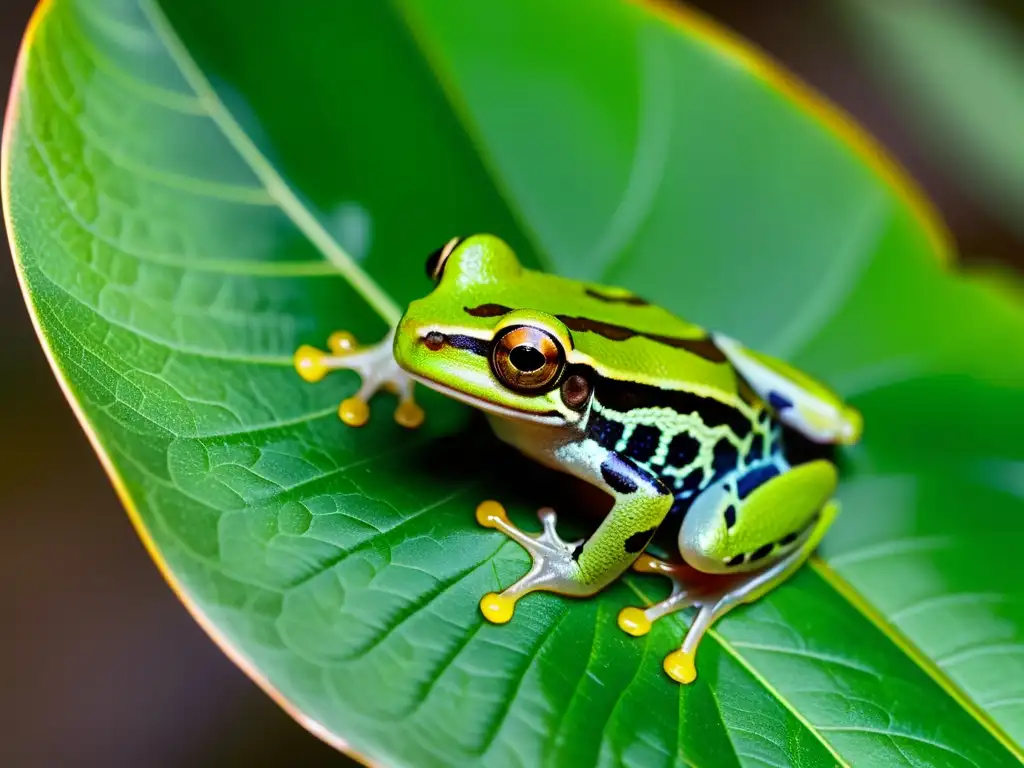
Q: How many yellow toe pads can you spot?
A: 8